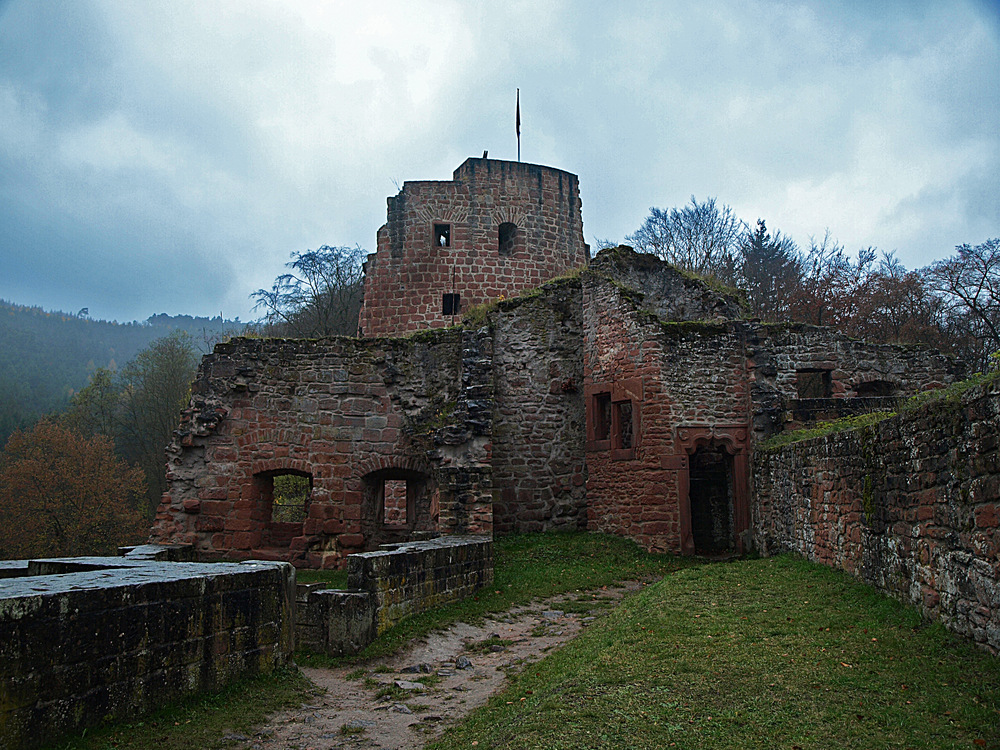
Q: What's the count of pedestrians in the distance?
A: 0